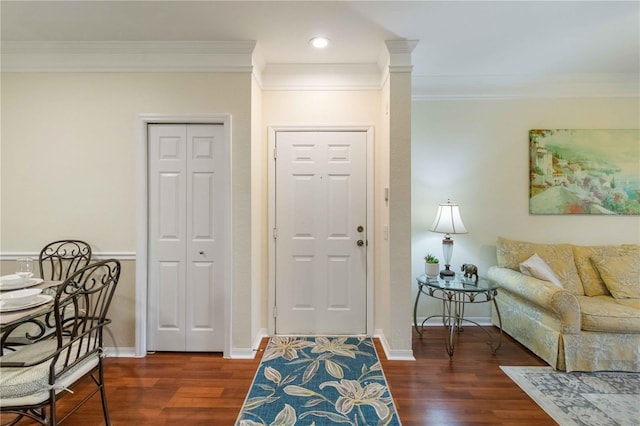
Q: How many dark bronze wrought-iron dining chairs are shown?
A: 2